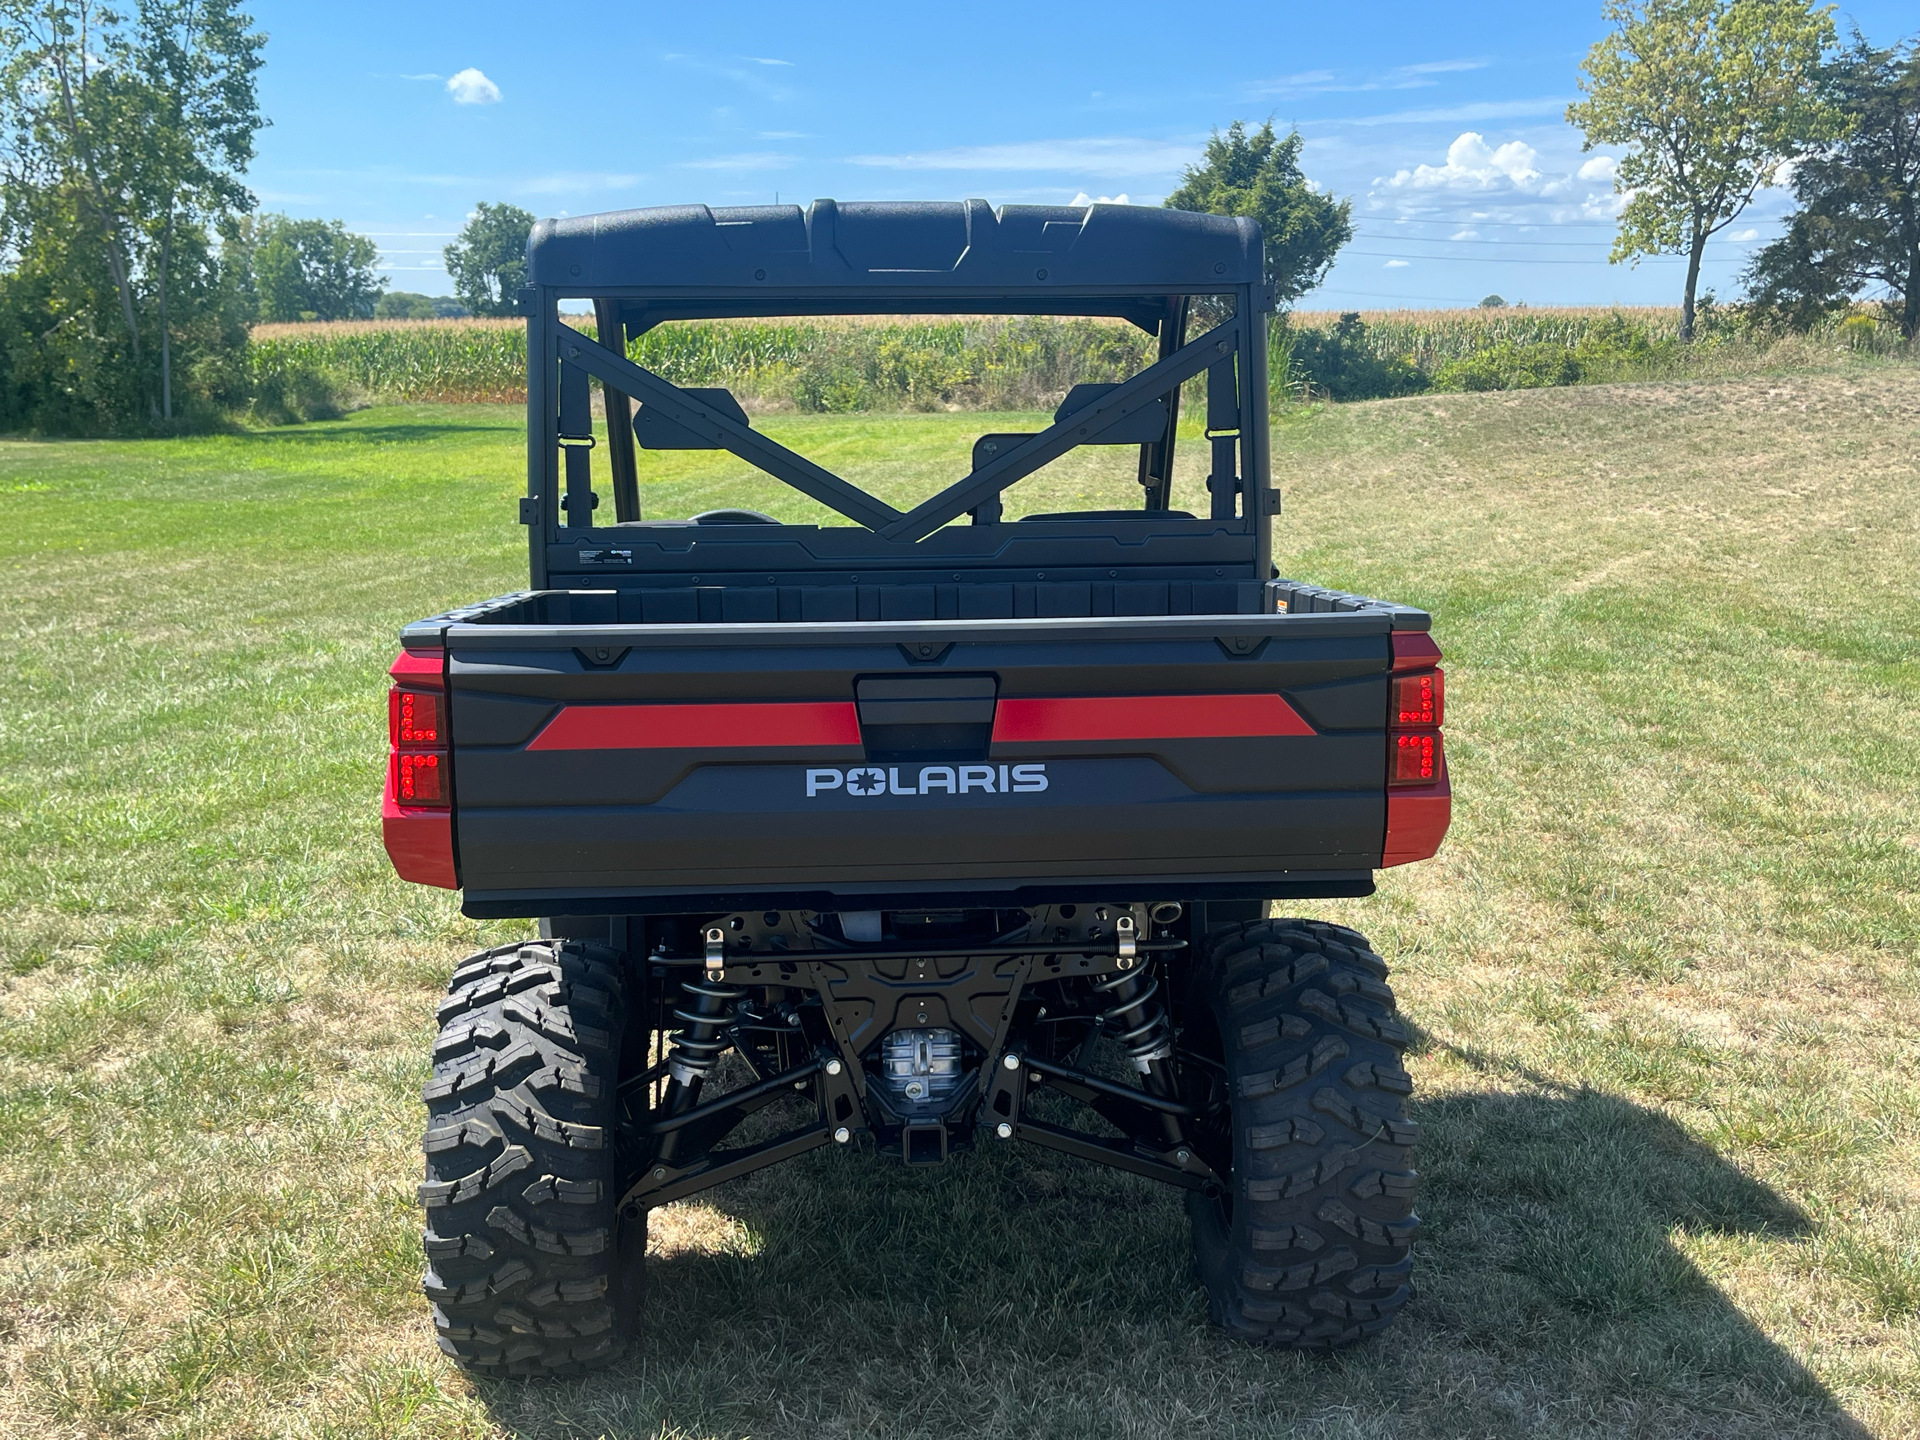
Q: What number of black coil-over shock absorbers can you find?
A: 2